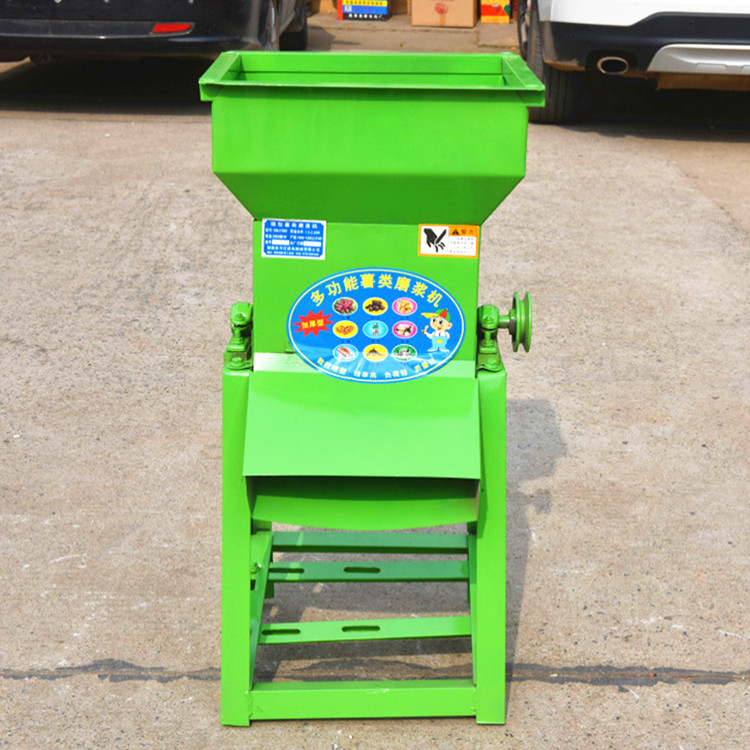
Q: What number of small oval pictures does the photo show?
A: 9